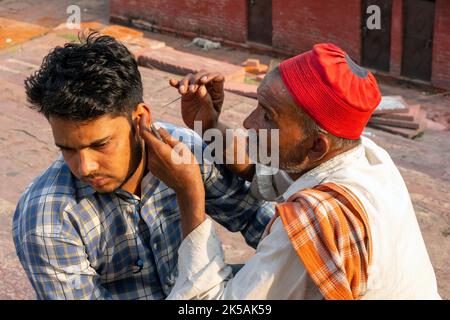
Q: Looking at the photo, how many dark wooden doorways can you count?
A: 3